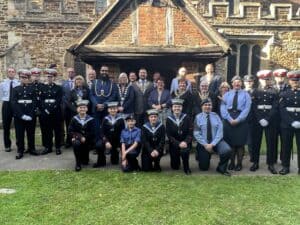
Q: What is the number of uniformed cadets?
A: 14